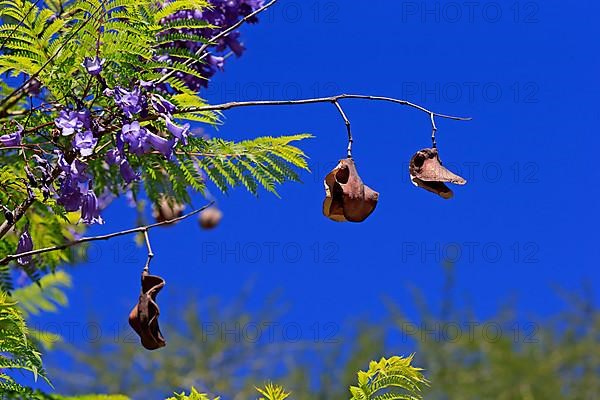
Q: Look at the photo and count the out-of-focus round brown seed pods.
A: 2